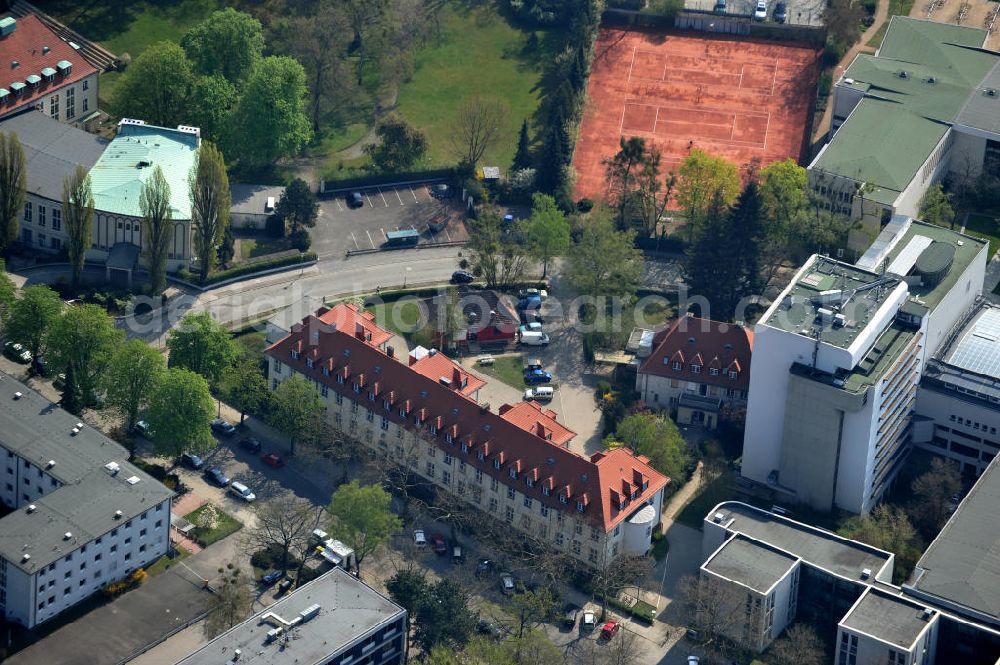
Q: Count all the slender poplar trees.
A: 4